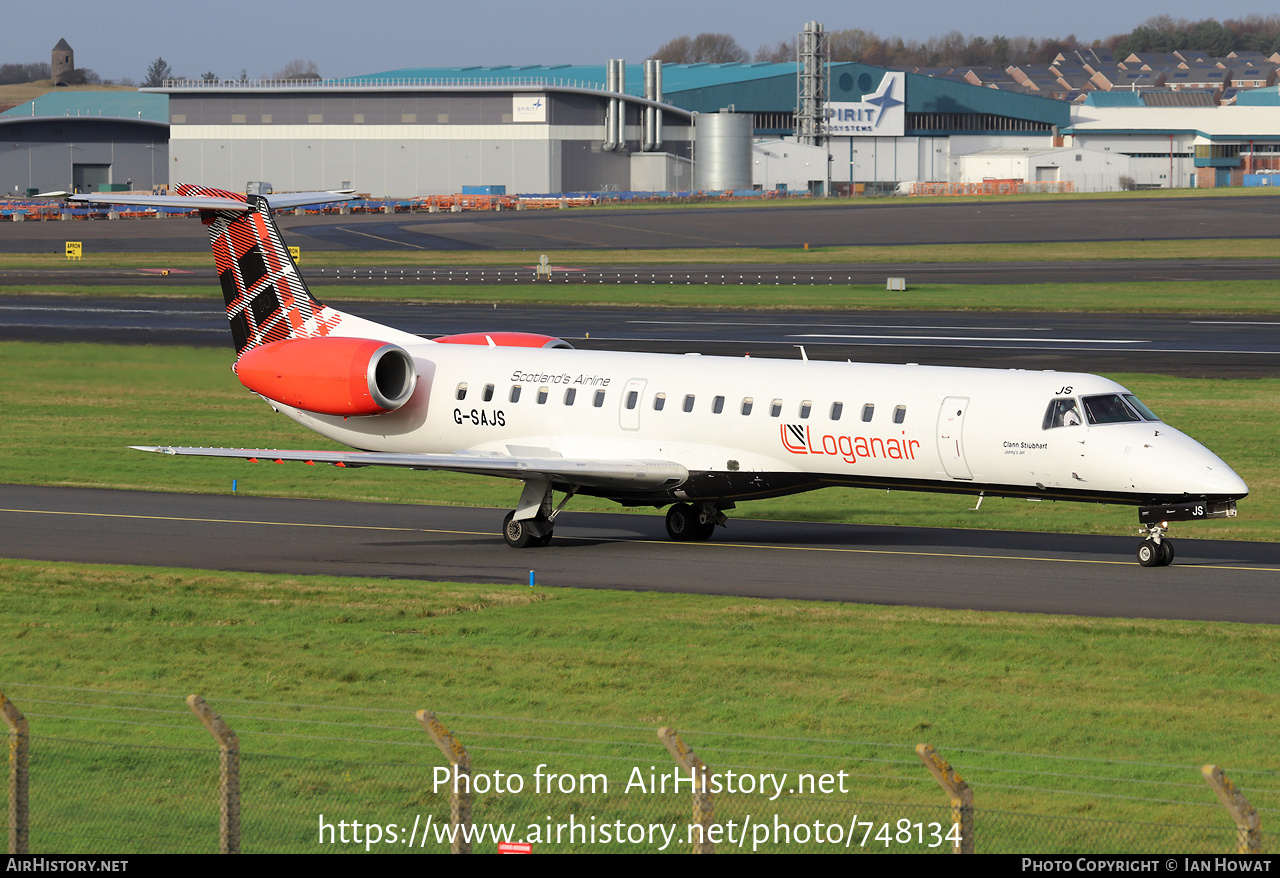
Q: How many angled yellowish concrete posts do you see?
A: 6